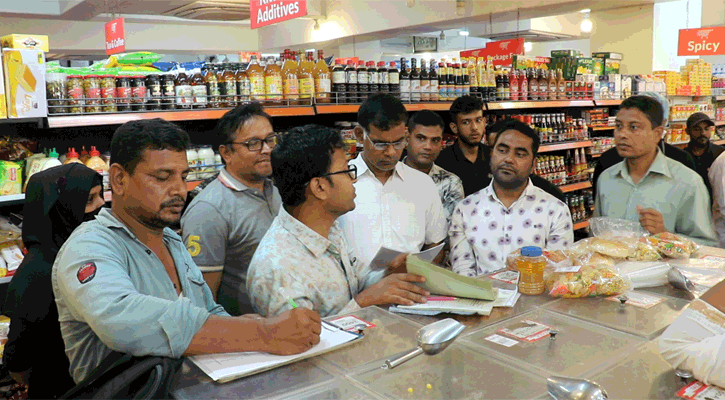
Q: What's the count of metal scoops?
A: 3